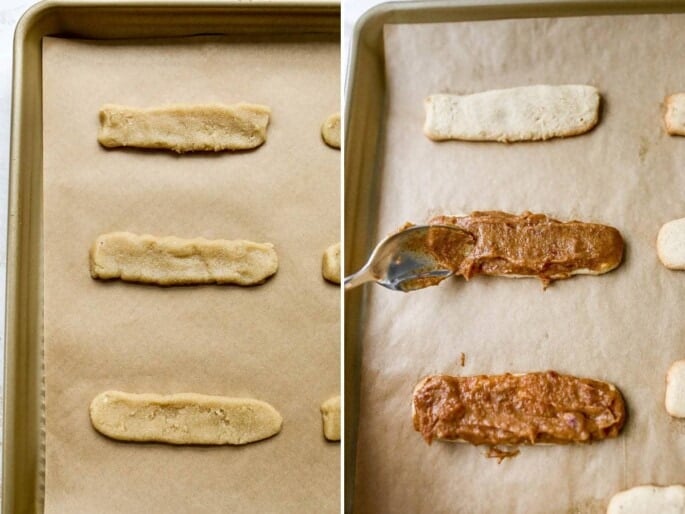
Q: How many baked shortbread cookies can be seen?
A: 7